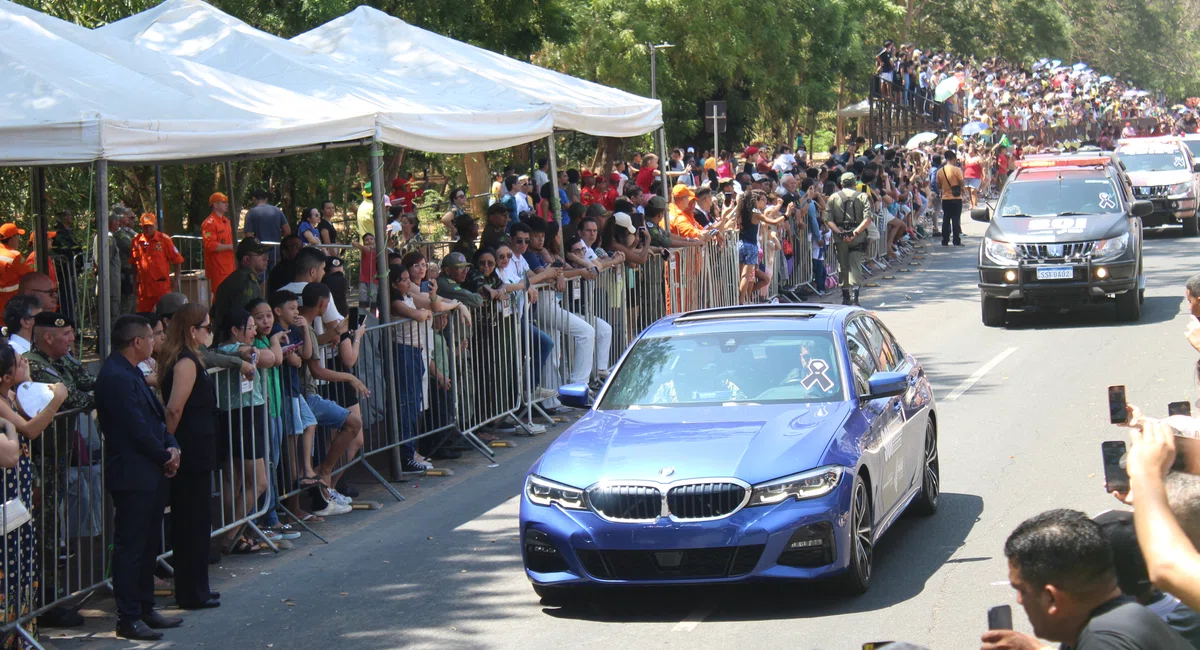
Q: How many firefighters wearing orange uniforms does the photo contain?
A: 6